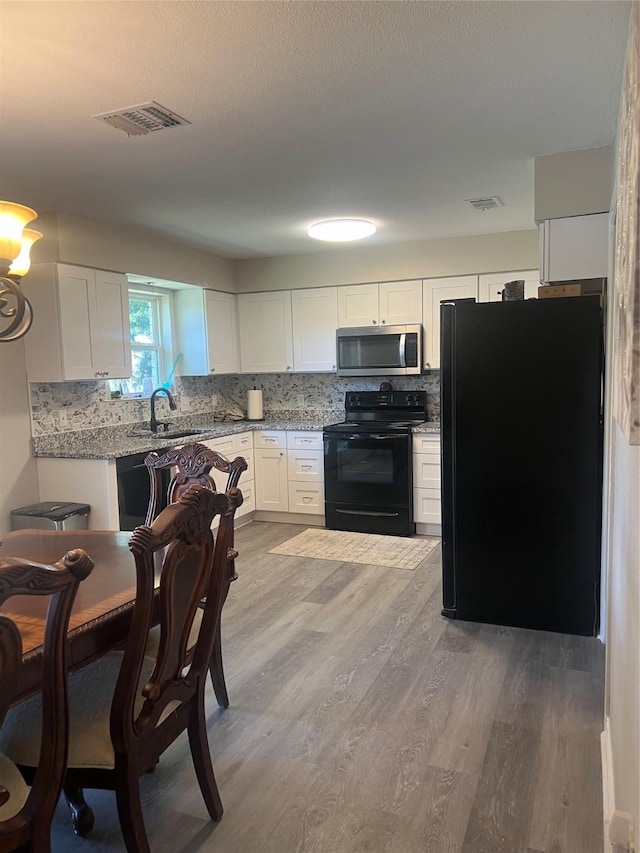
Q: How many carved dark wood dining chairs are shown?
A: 3